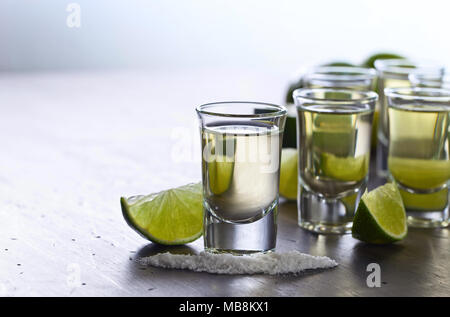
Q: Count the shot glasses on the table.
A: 6